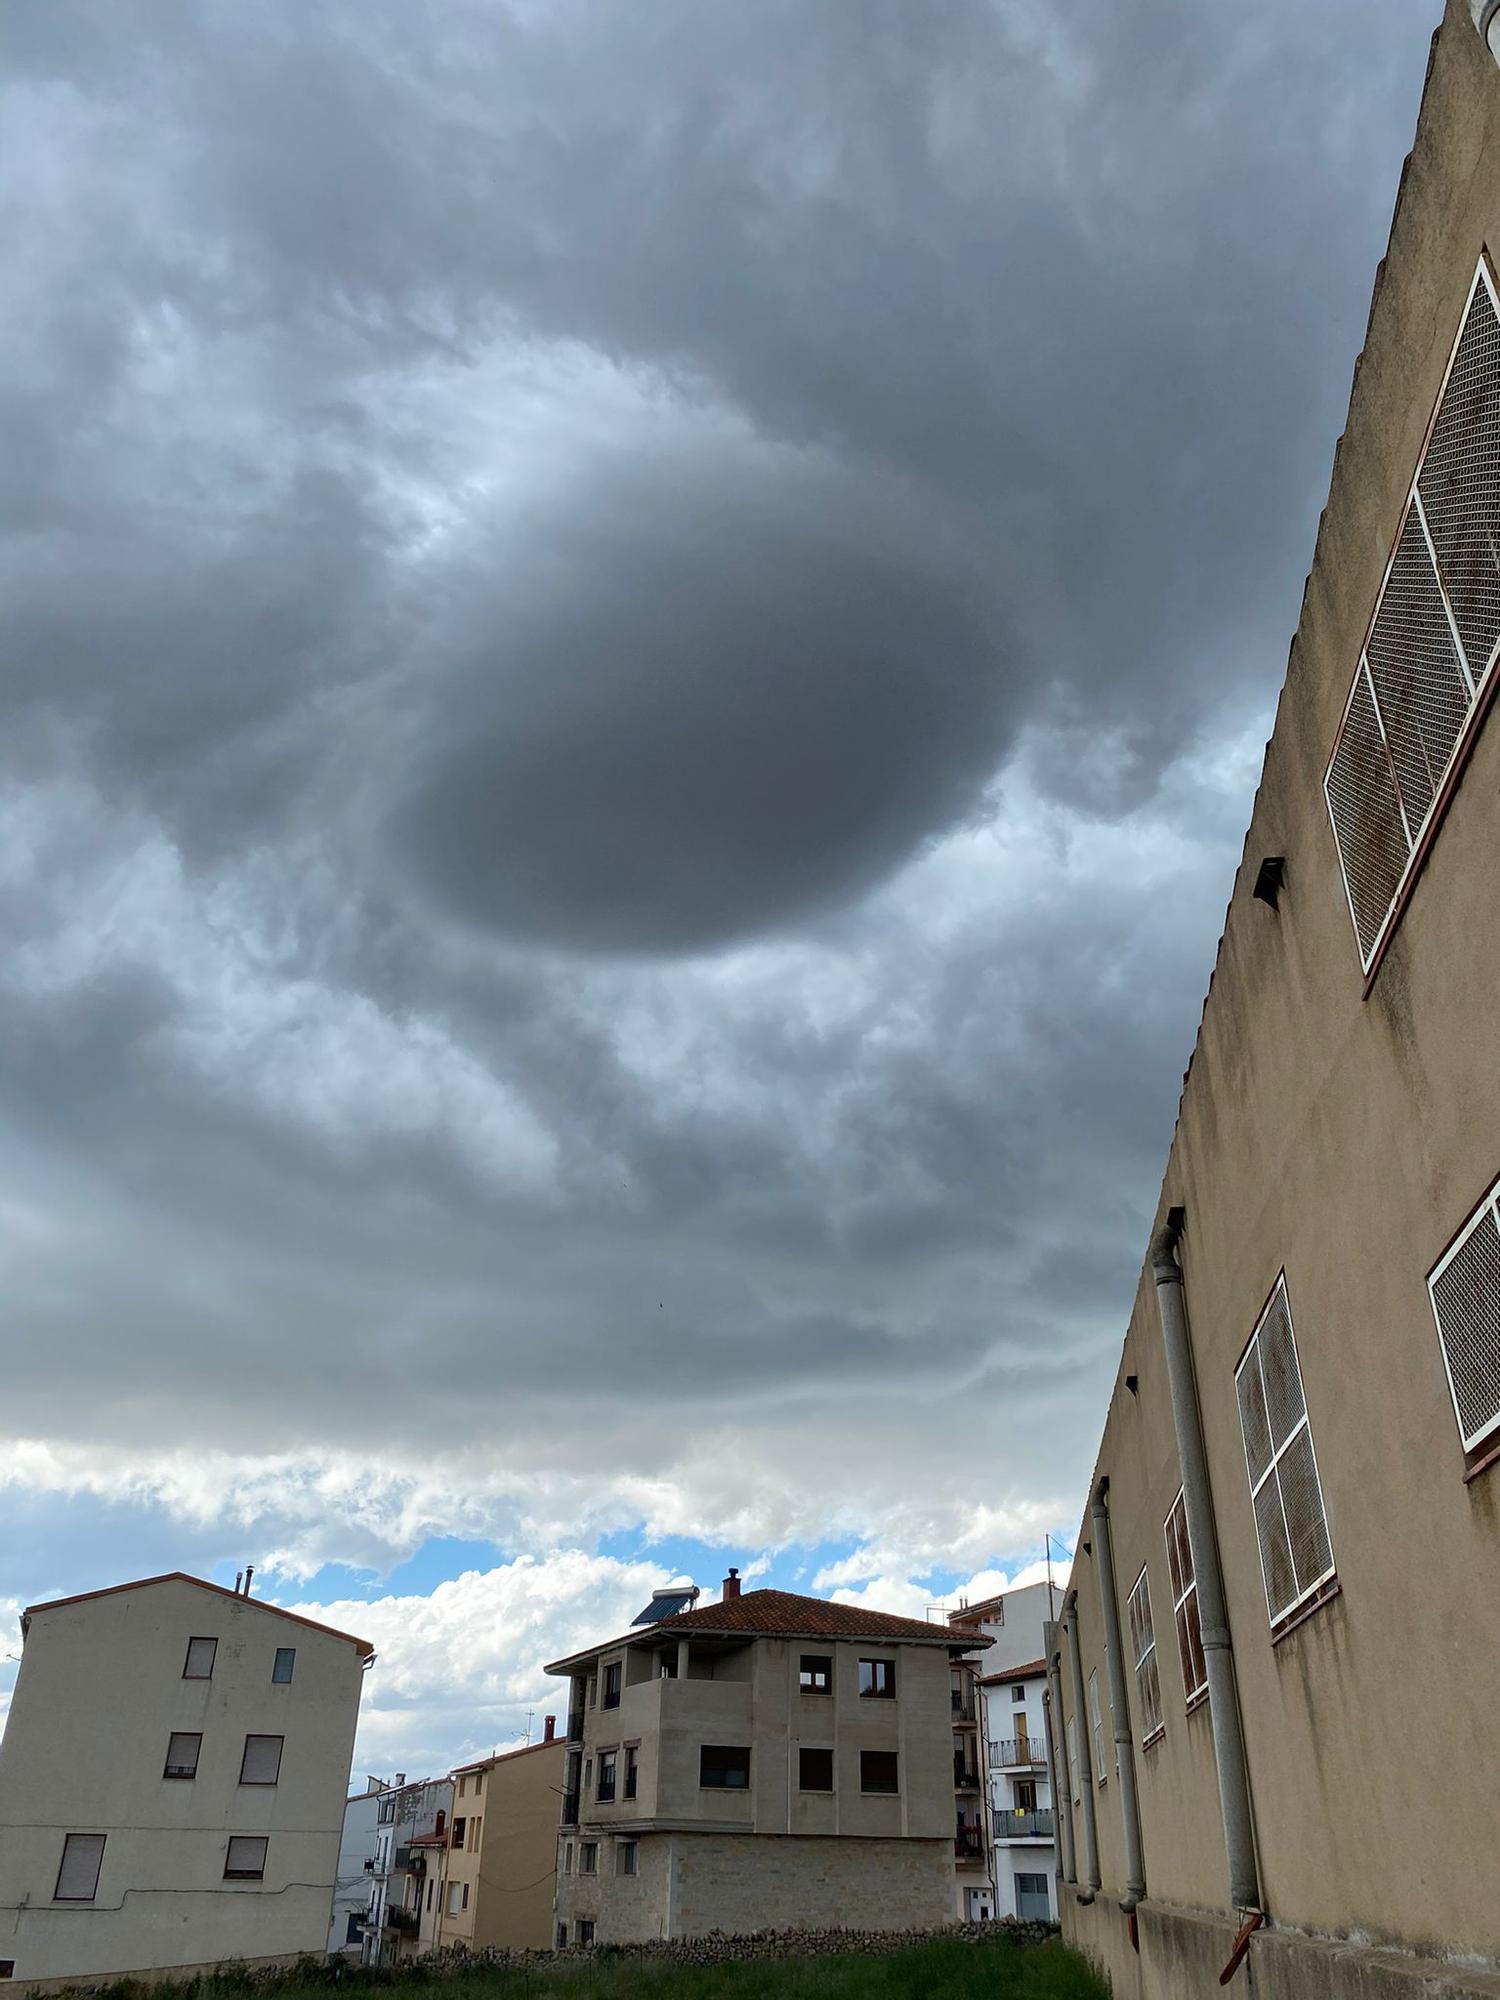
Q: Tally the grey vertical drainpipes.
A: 5